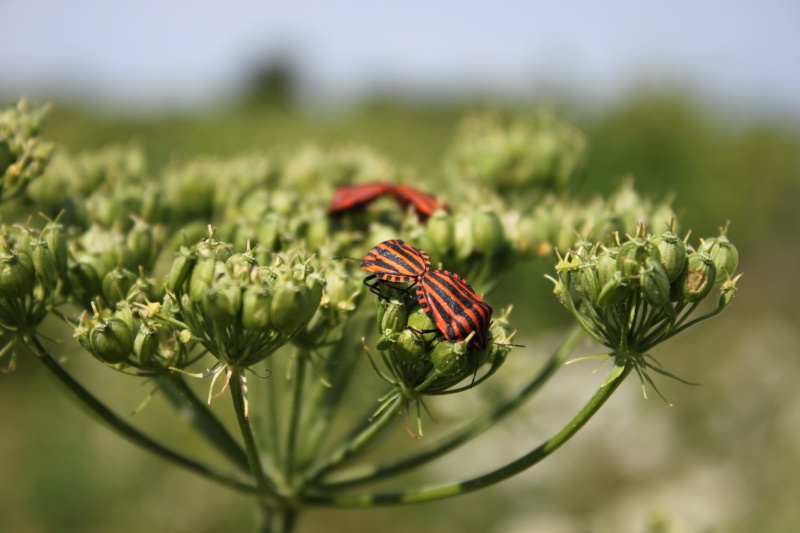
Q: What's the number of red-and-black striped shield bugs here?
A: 4